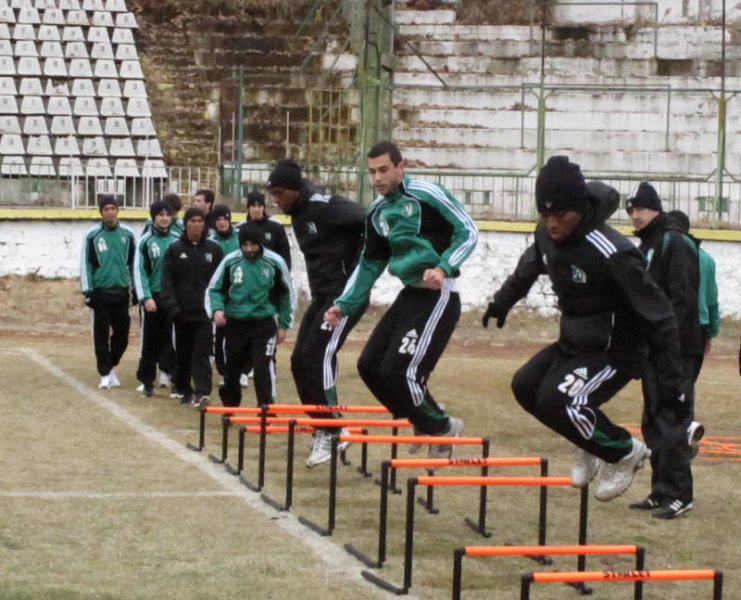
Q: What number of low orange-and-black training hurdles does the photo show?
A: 10